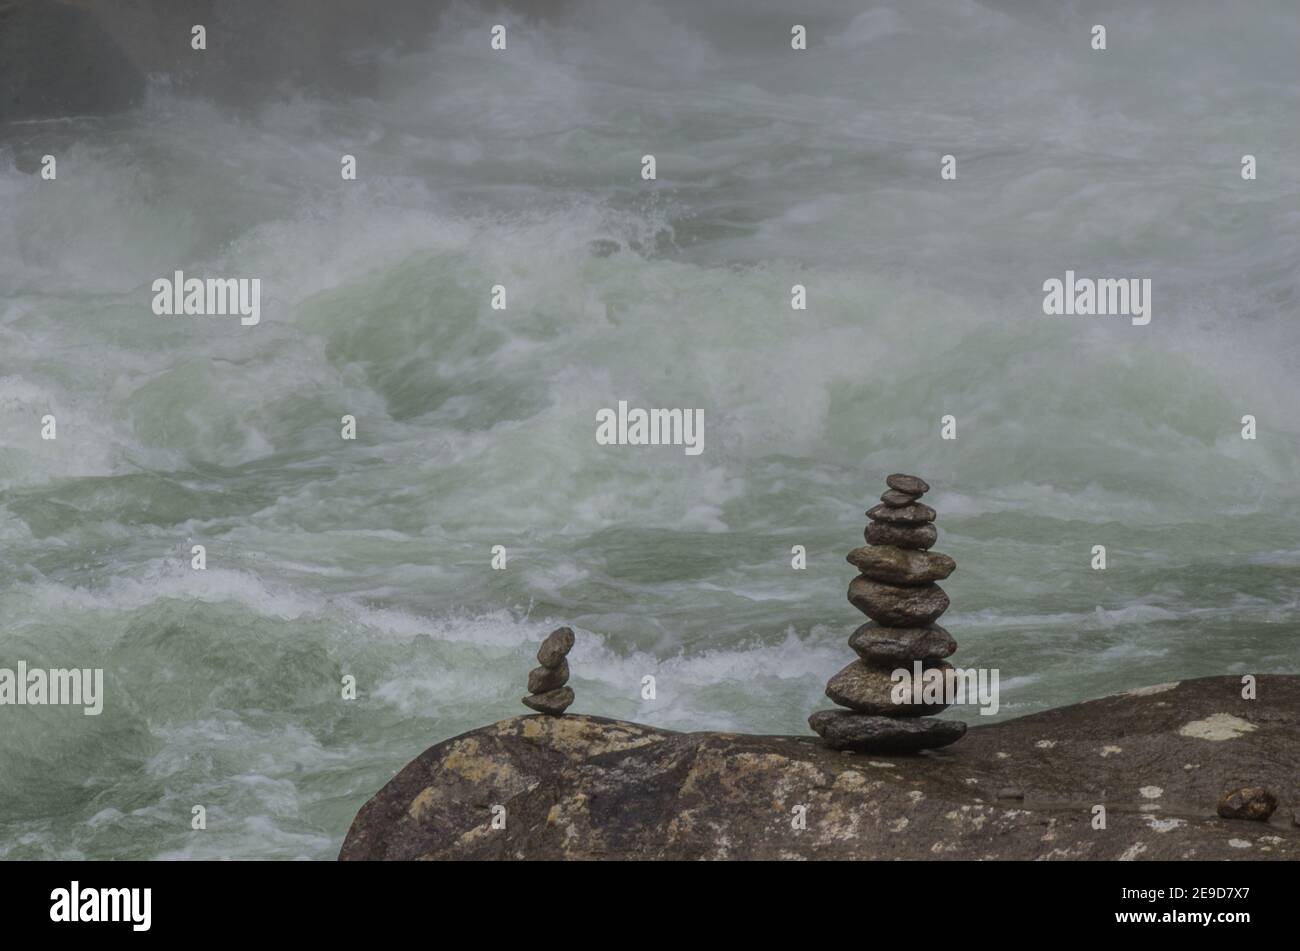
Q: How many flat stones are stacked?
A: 12